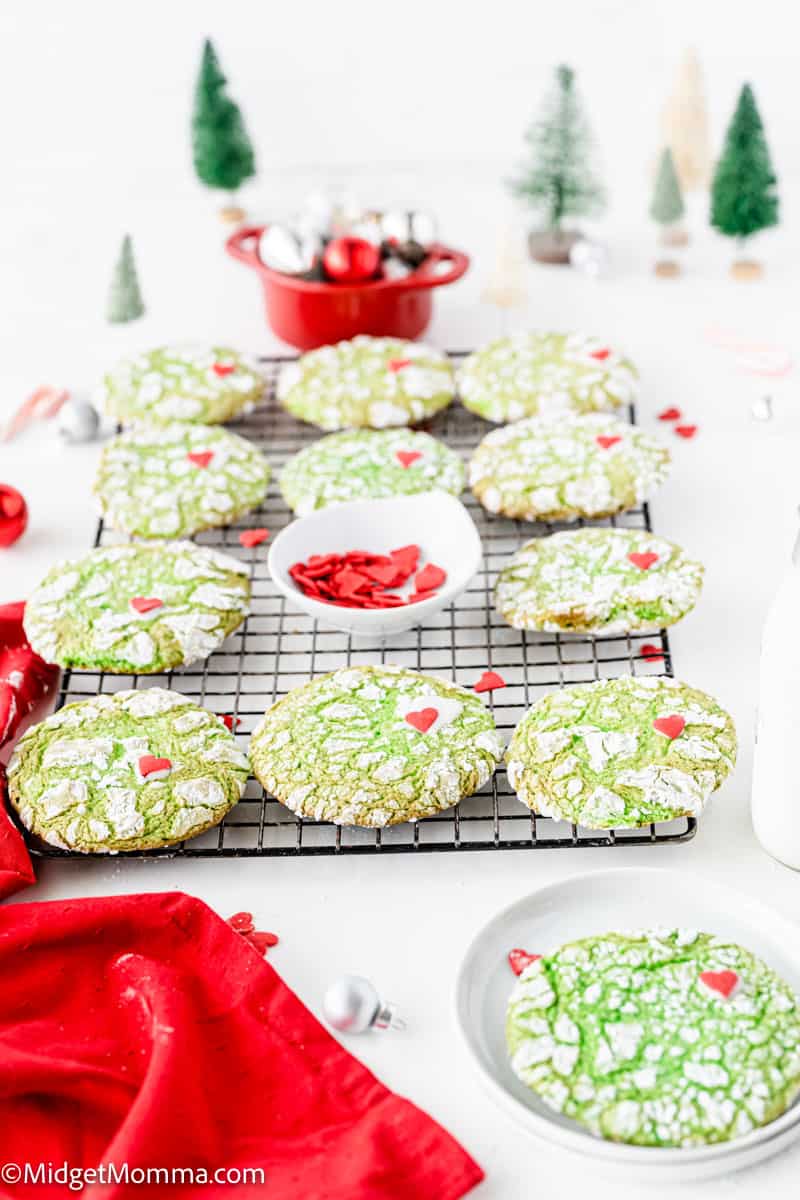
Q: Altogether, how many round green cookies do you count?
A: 12